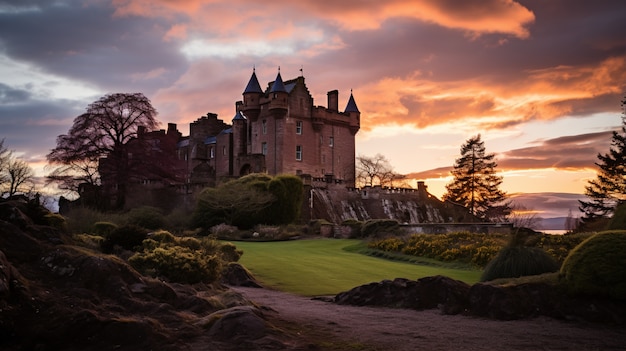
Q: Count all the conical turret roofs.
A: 4